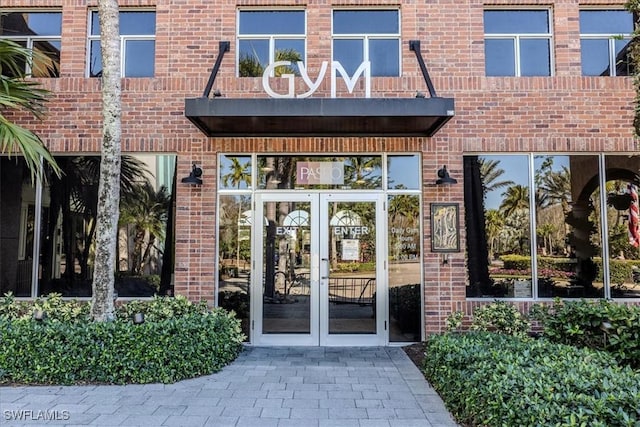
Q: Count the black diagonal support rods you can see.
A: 2